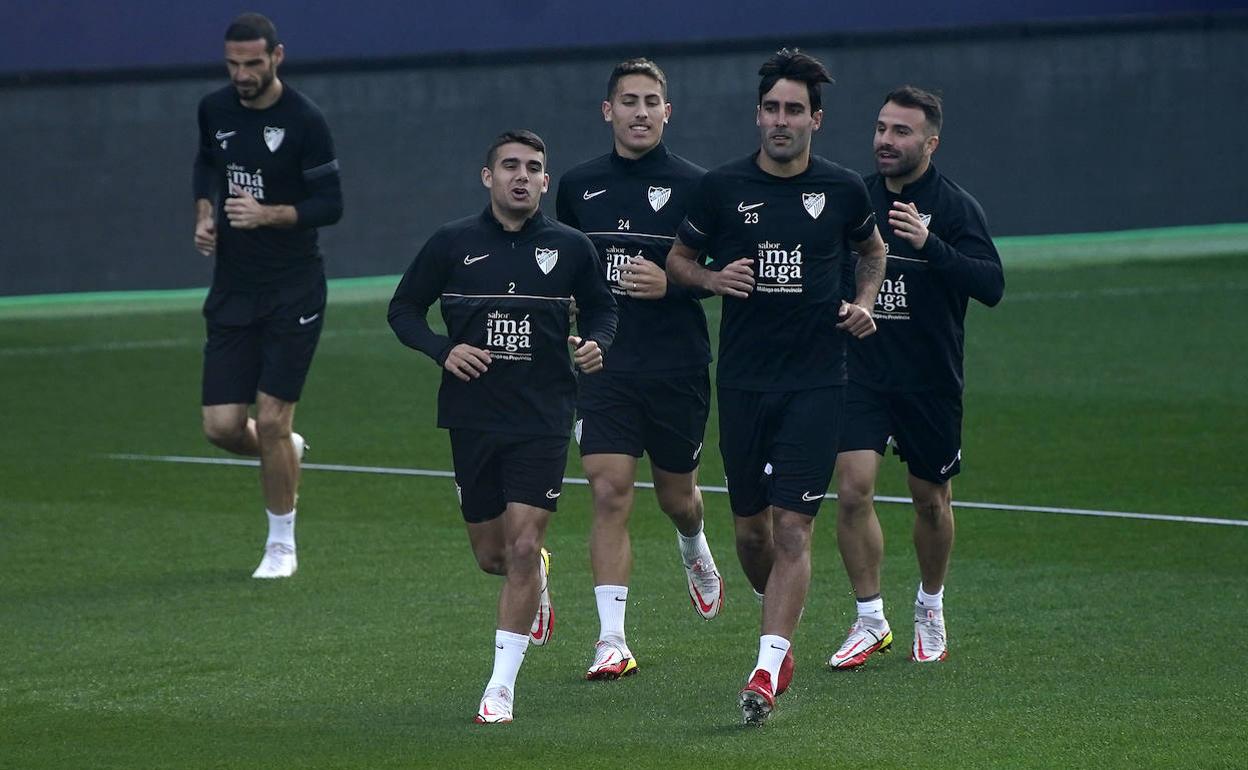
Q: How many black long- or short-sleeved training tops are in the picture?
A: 5